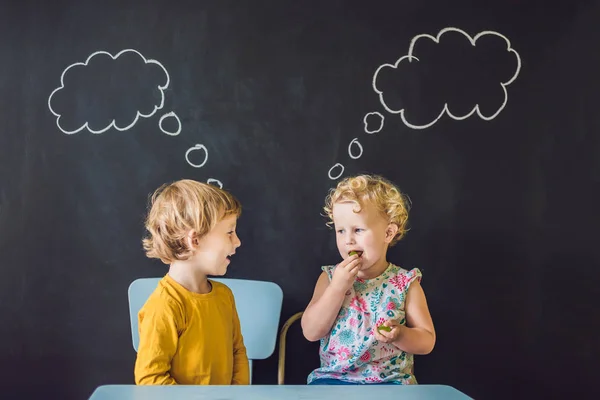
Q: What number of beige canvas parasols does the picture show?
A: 0